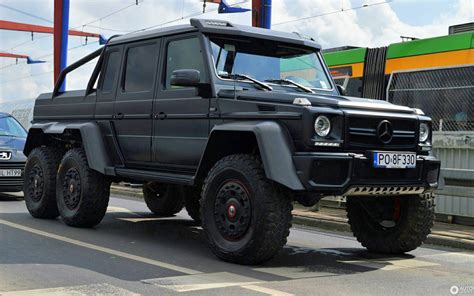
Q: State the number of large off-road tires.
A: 6